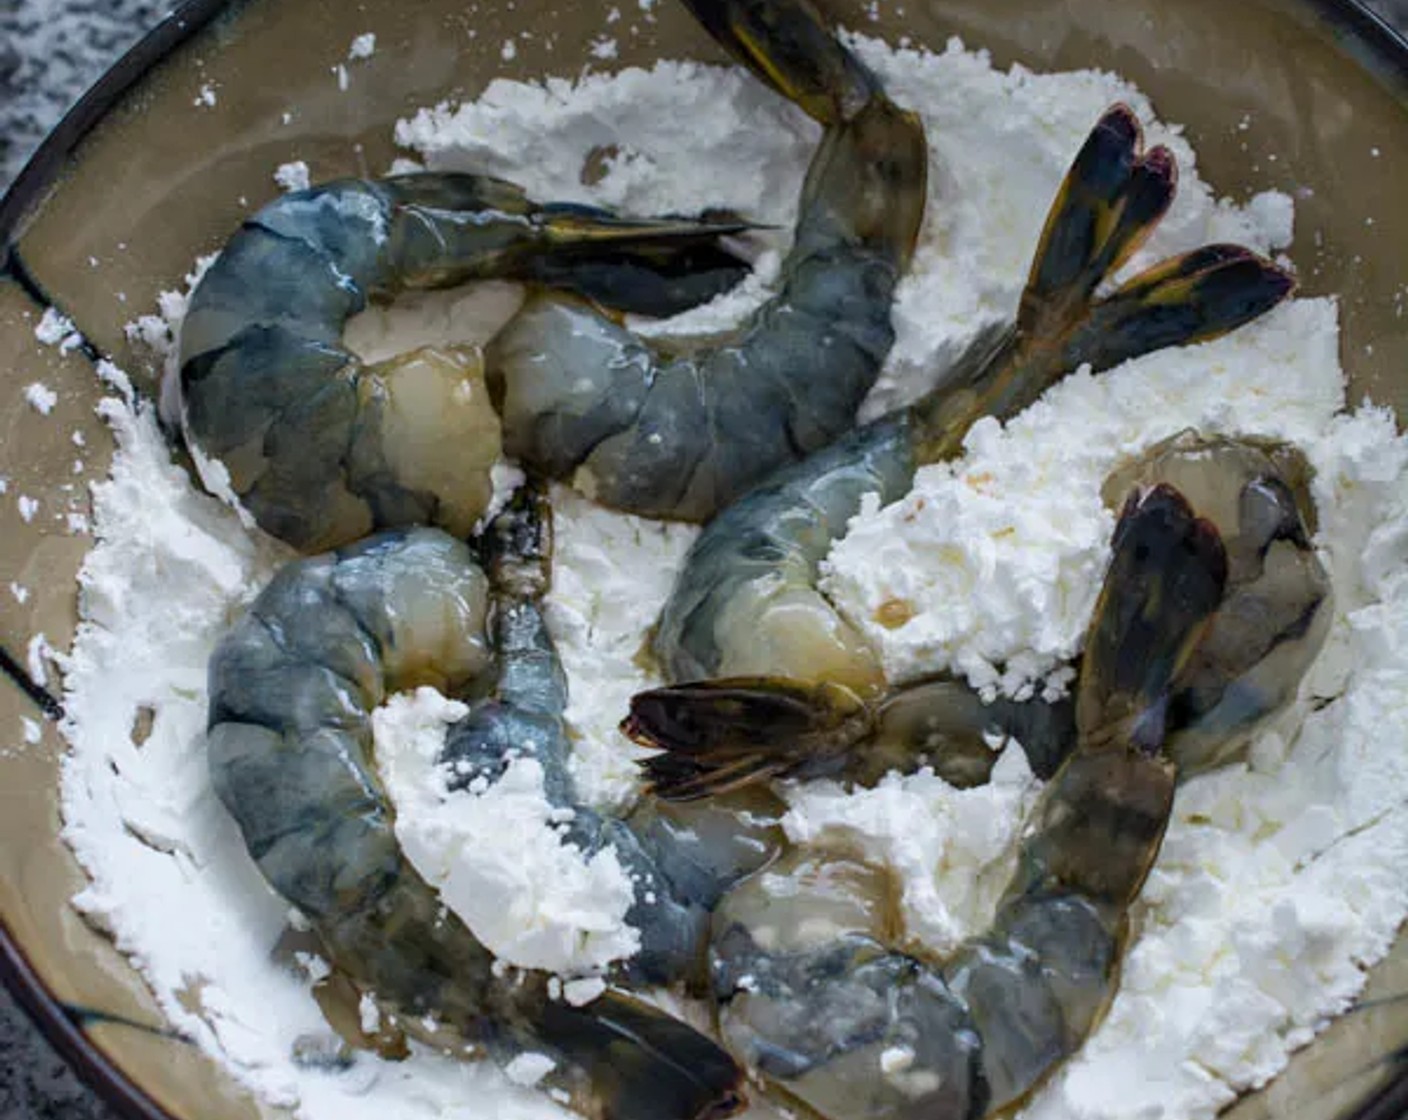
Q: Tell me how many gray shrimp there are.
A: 7